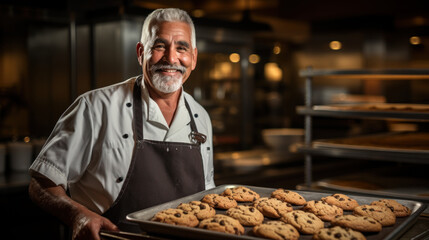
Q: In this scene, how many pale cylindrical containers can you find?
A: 2